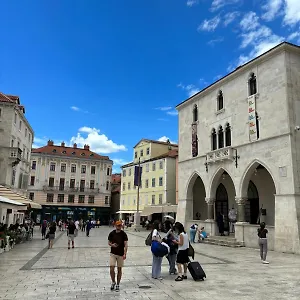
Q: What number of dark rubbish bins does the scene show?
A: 0